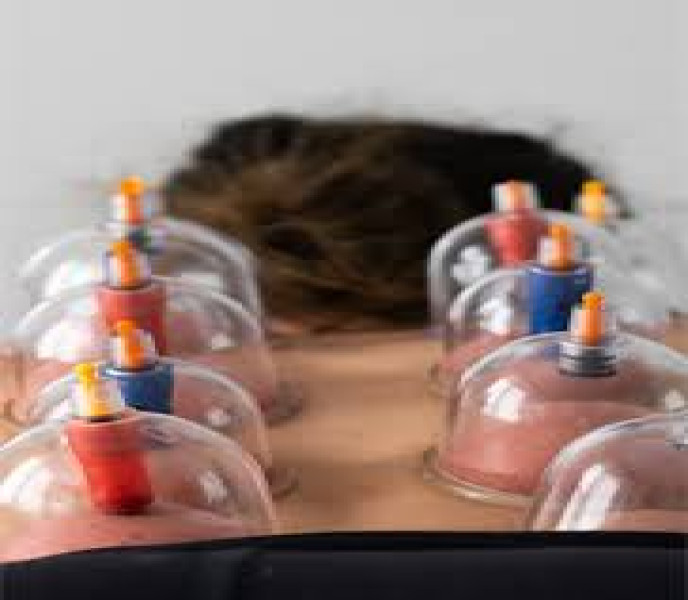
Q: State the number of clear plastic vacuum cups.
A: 9